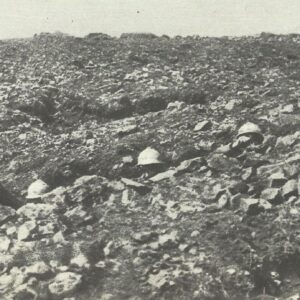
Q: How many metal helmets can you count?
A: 3